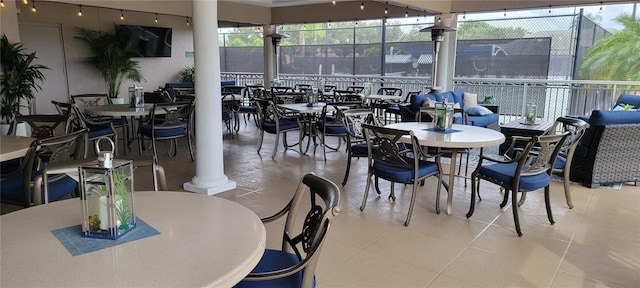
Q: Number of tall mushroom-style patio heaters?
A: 2